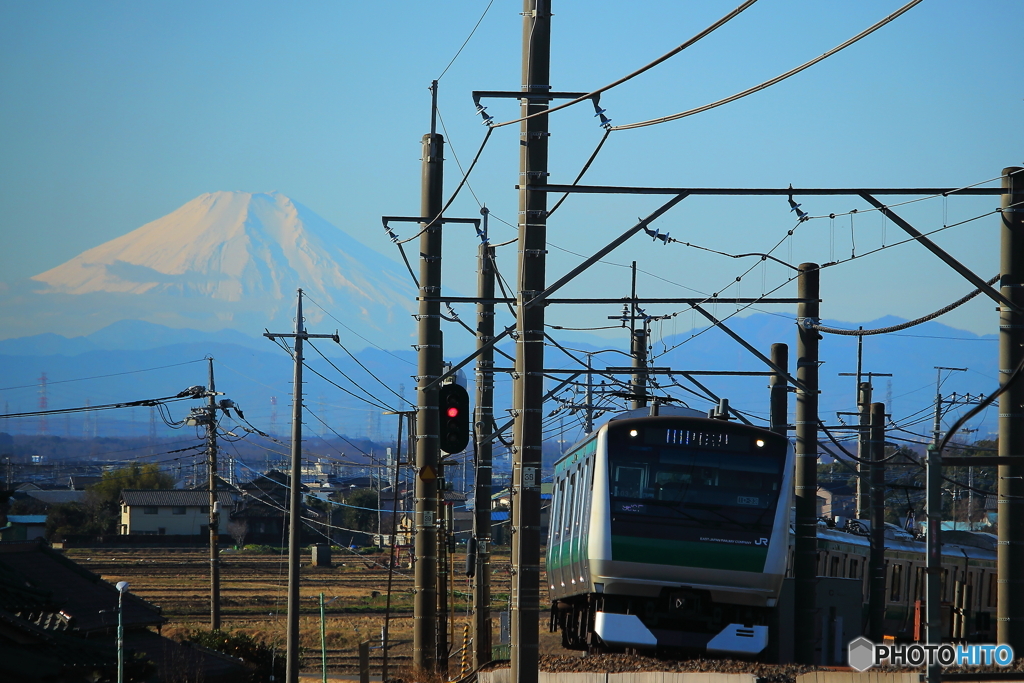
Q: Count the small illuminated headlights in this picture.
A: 2